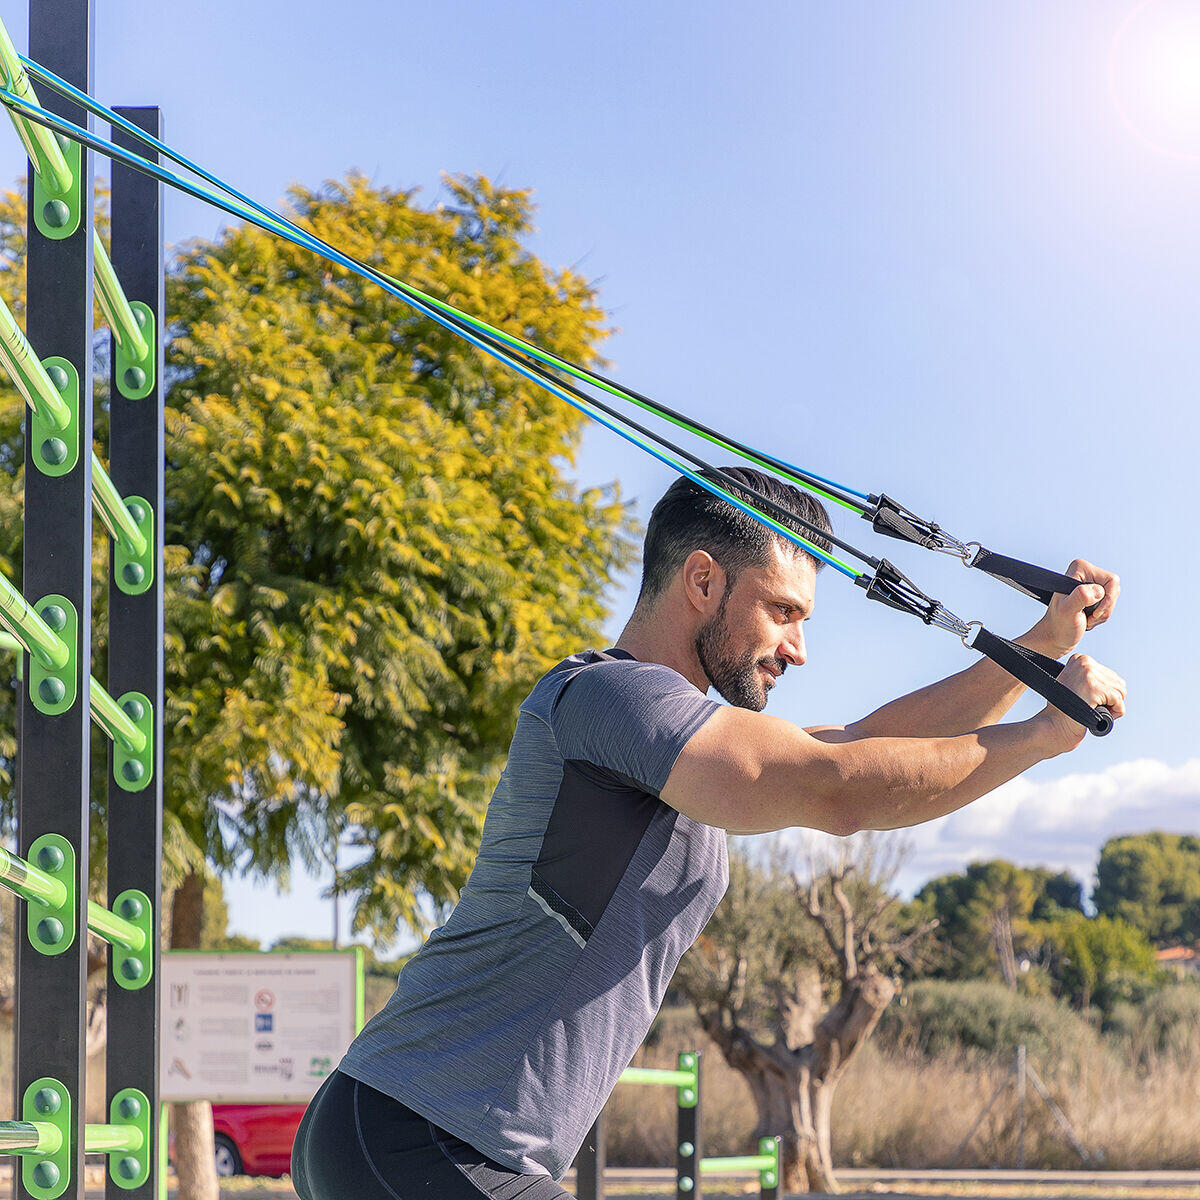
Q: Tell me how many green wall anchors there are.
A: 12